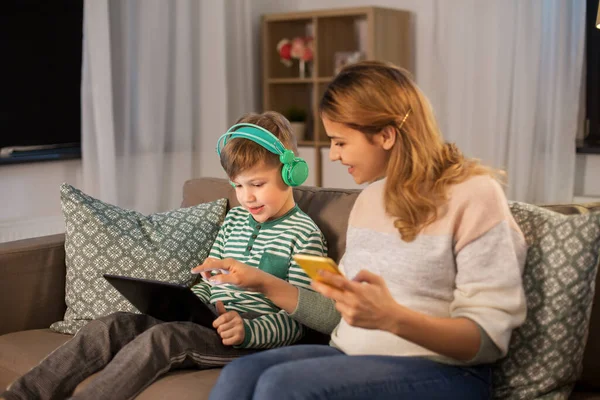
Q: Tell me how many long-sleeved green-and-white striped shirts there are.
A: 1